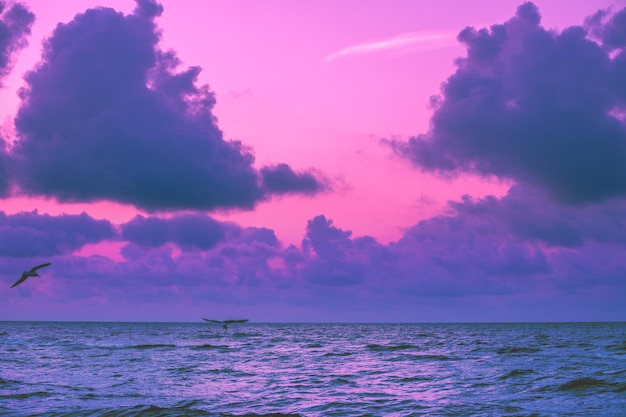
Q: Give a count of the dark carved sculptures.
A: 0